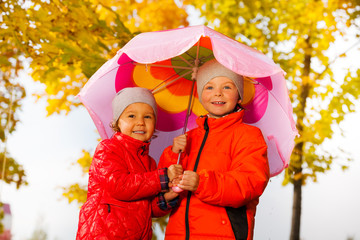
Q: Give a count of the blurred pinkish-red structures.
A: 1